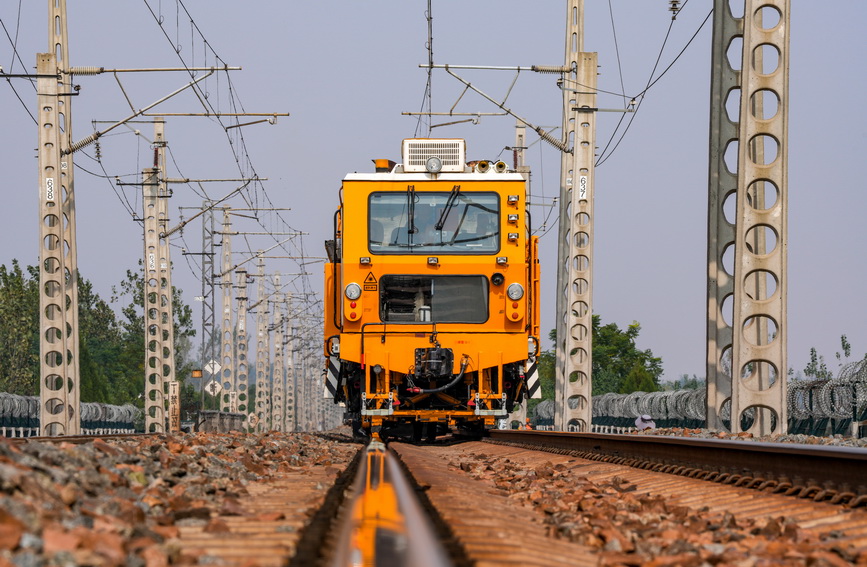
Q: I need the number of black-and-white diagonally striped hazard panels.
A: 2